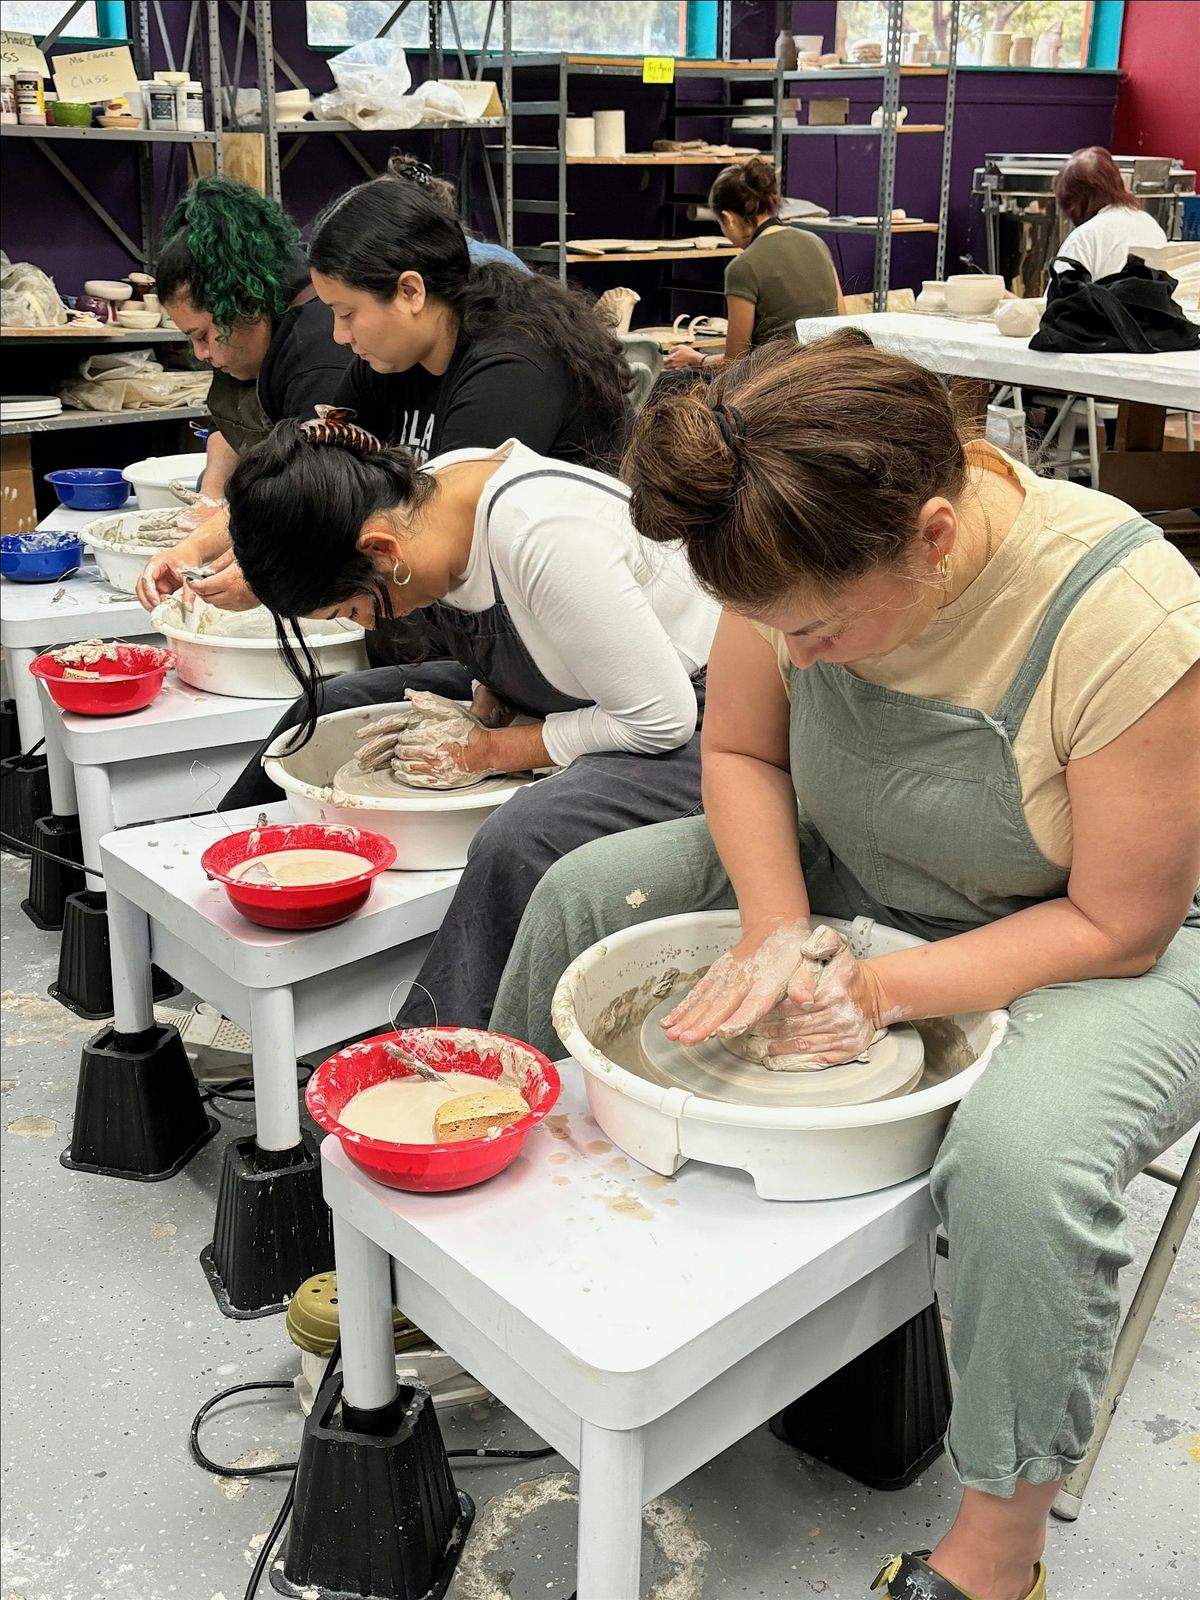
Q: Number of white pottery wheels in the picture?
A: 5